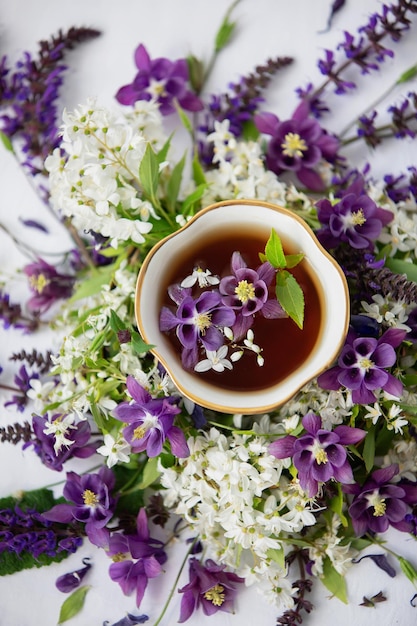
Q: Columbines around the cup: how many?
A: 12